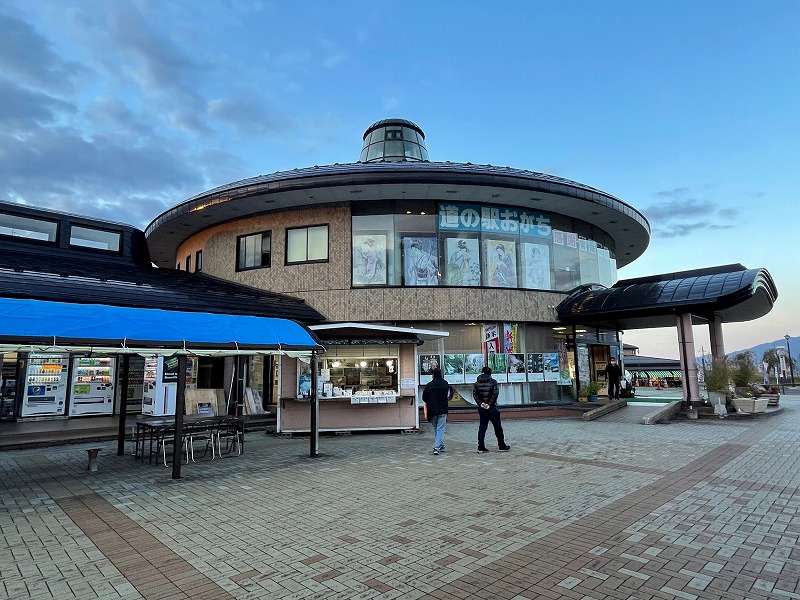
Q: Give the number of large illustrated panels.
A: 5